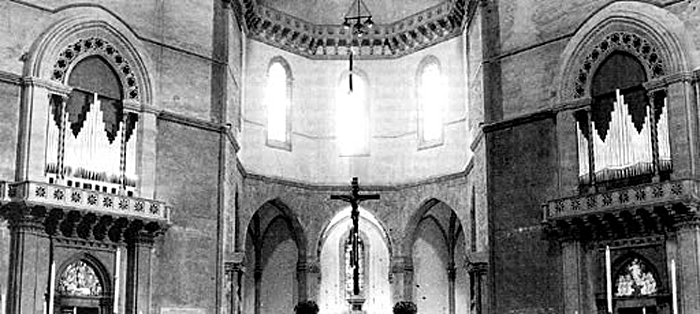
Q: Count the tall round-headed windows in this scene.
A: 3